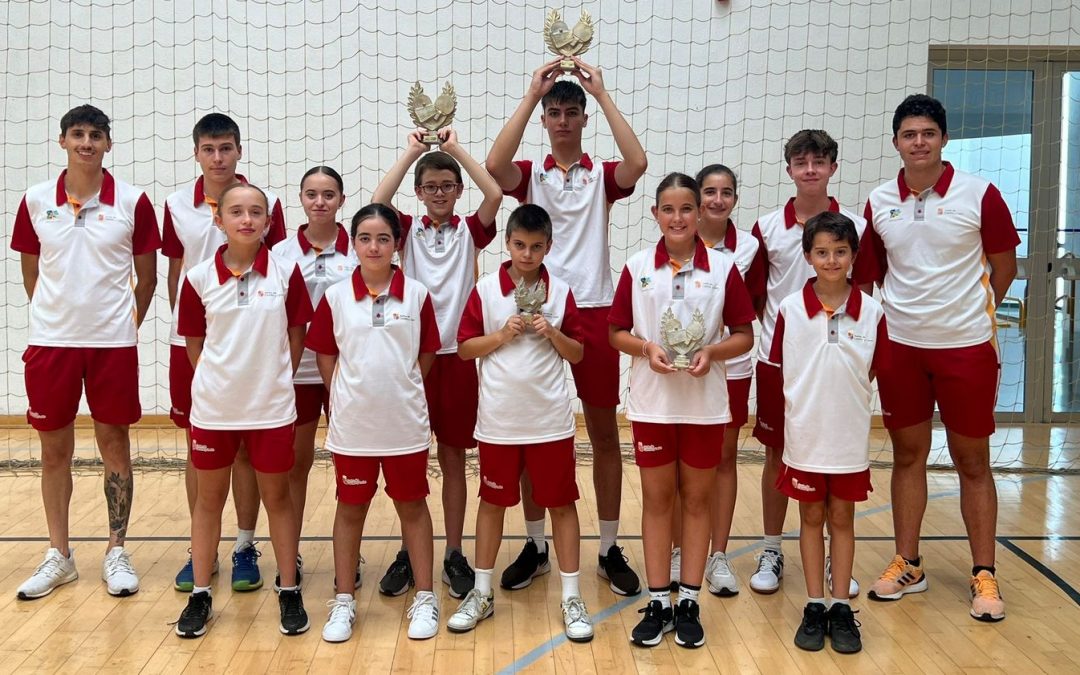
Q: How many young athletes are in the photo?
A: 13